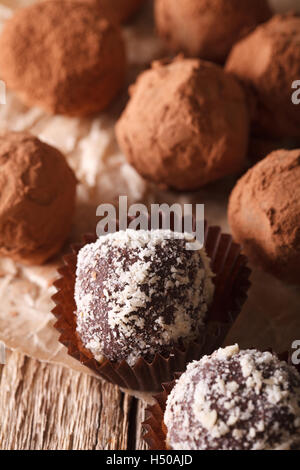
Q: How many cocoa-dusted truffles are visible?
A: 7